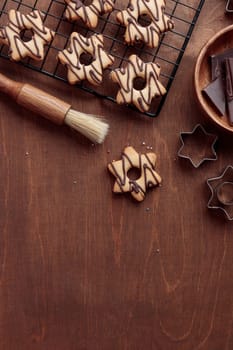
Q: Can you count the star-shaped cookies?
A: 6